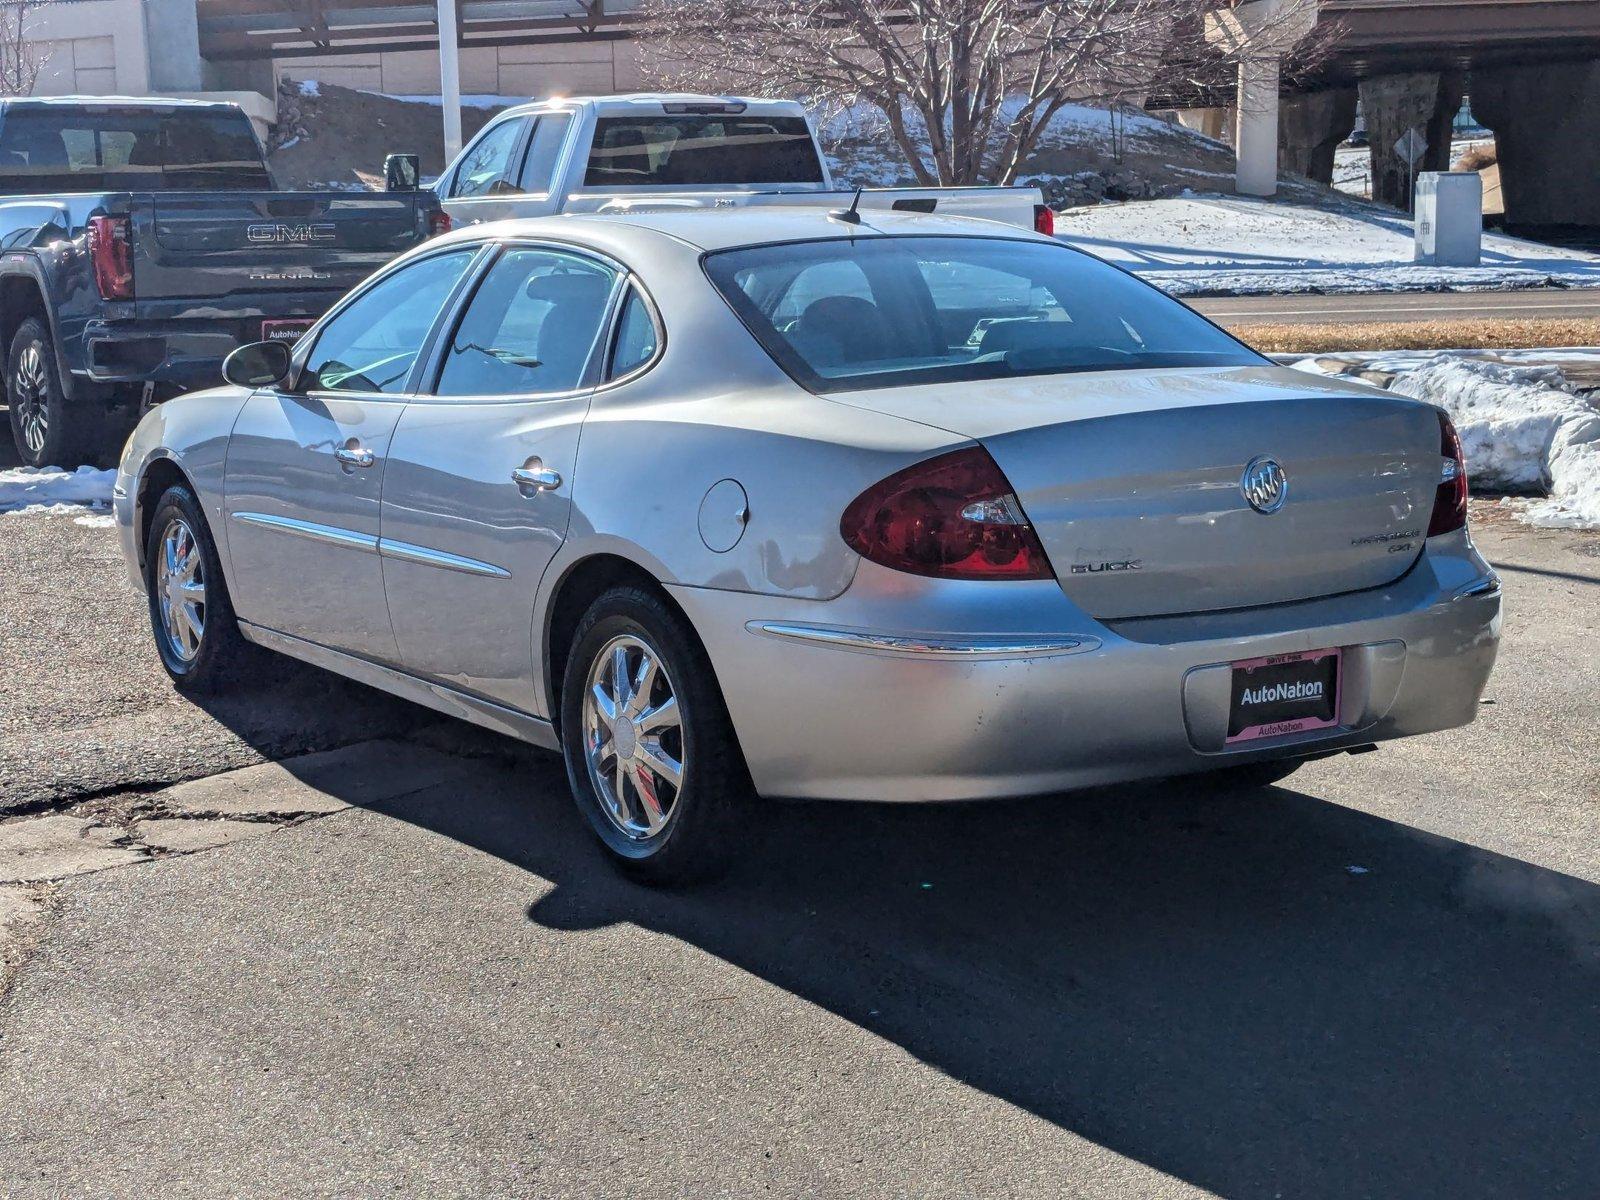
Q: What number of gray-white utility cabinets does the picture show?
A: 1